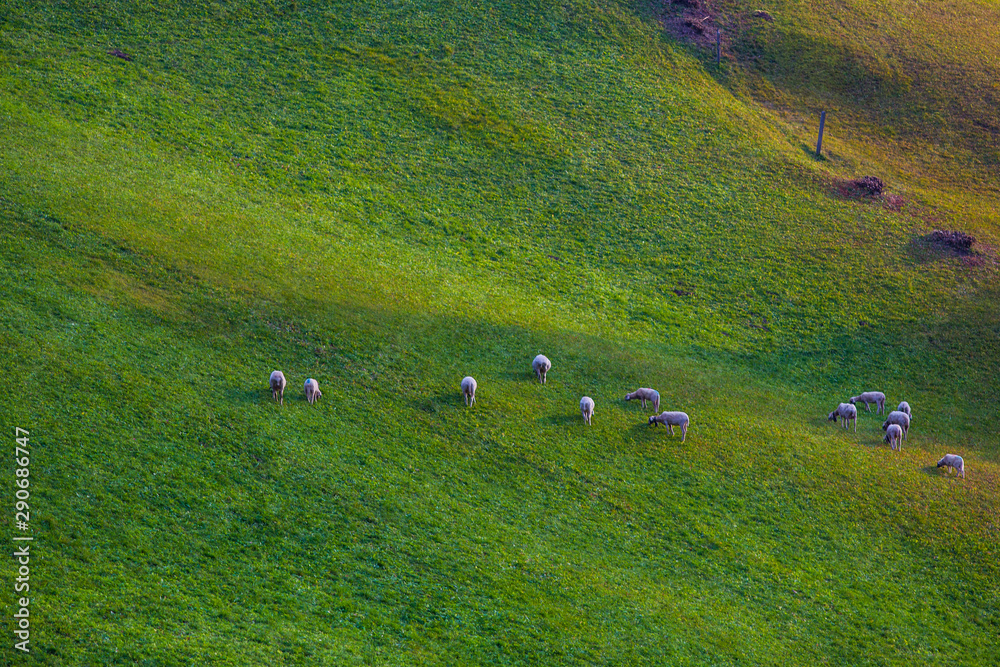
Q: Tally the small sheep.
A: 13